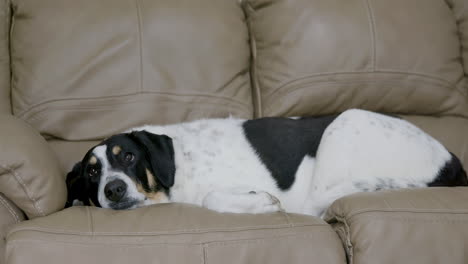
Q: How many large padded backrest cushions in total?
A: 2